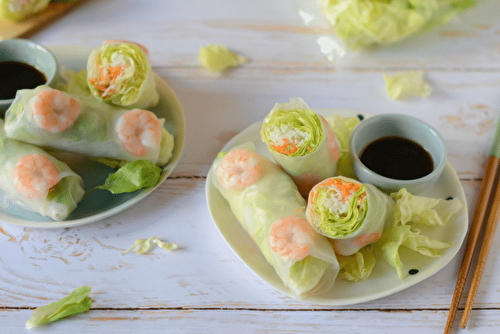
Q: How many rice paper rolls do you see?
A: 6